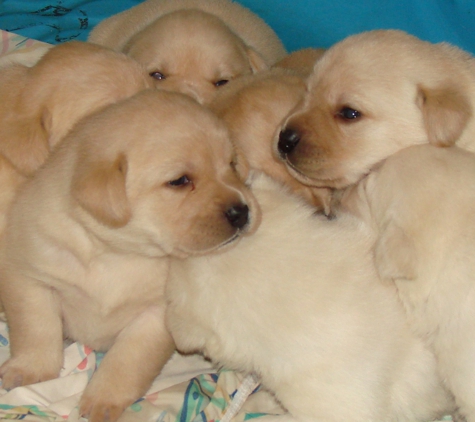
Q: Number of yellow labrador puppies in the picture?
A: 7